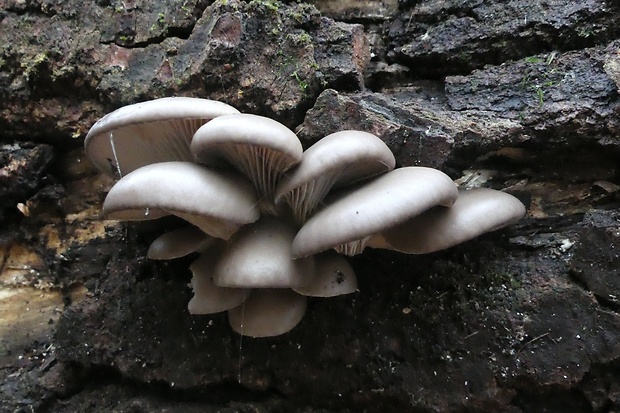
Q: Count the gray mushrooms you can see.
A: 11